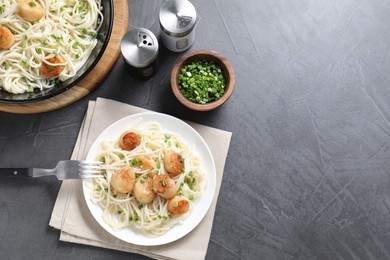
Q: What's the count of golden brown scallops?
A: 10